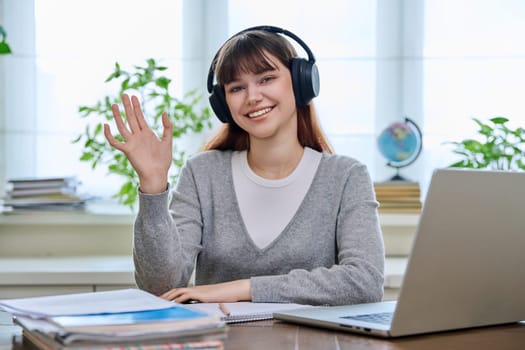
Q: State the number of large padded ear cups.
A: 2